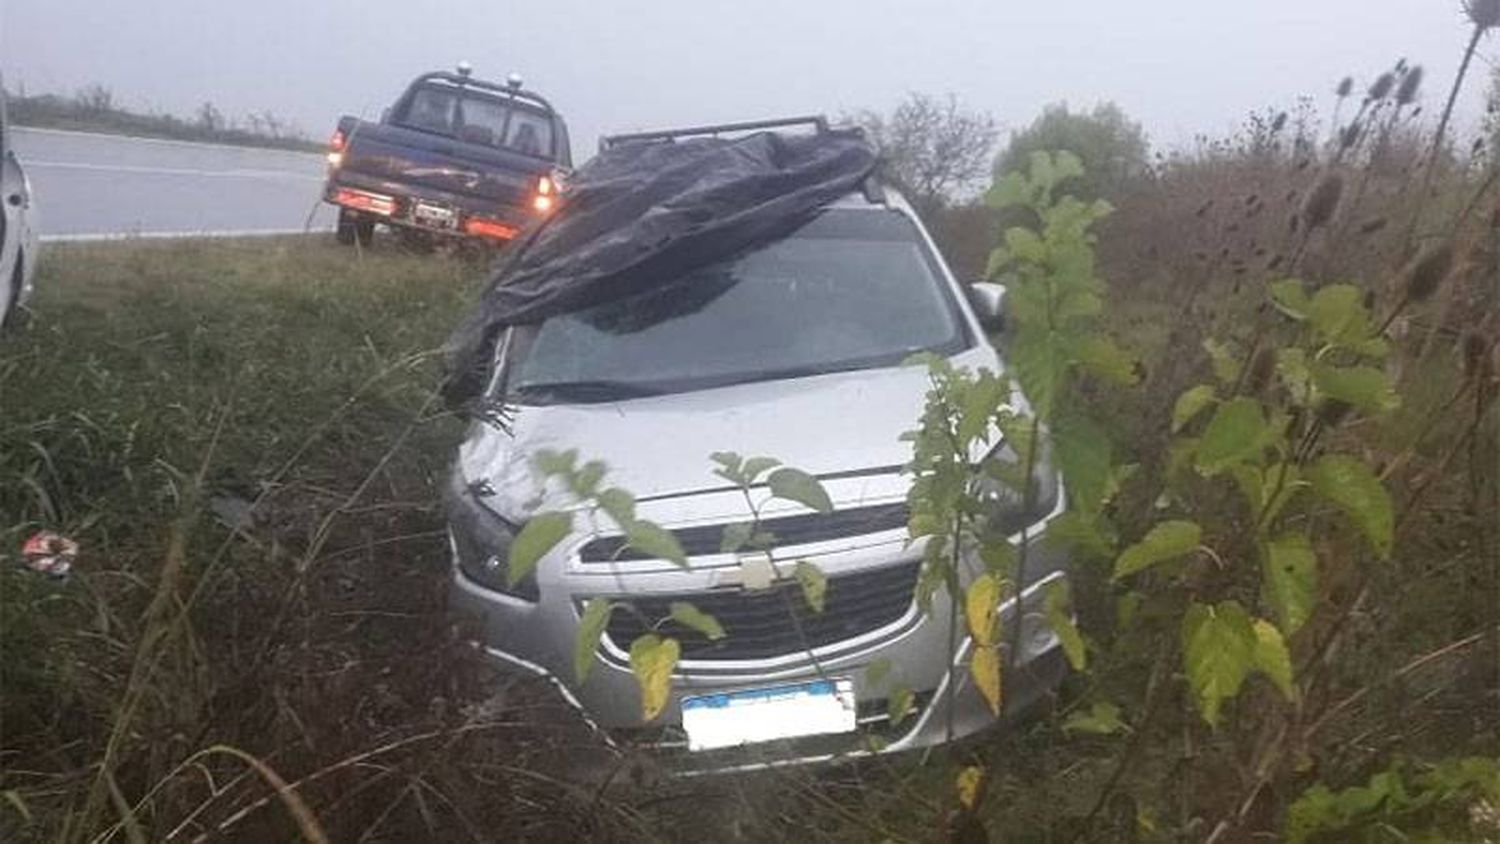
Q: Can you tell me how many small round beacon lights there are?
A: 2